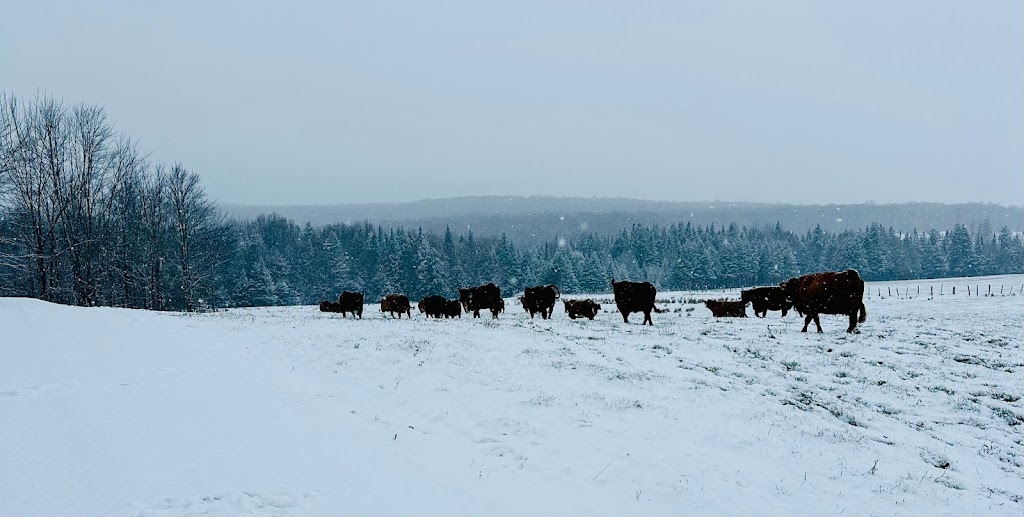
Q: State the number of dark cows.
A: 12